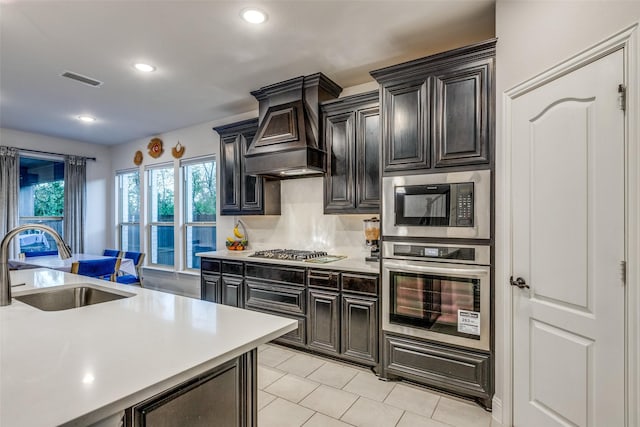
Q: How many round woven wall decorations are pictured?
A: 3